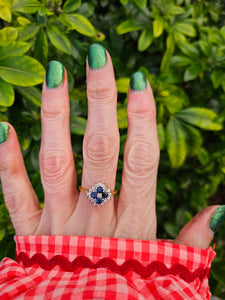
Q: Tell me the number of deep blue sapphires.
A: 4